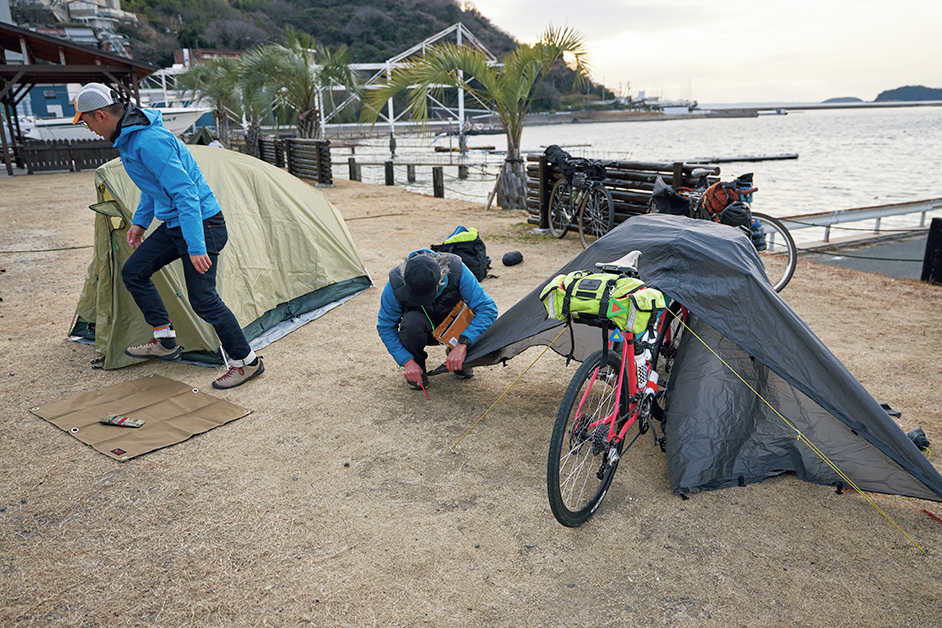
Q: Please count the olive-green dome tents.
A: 1